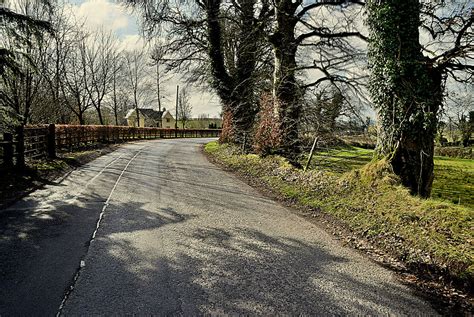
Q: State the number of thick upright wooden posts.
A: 3